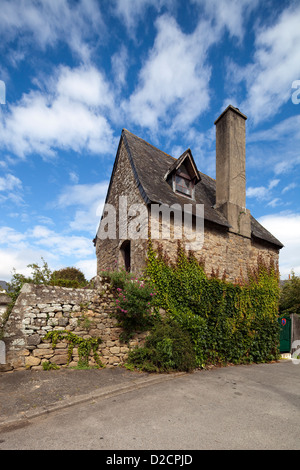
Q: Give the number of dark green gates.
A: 1